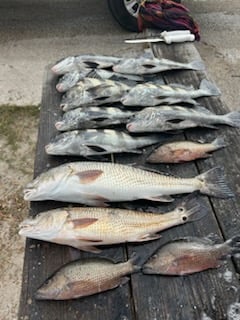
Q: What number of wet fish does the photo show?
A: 13